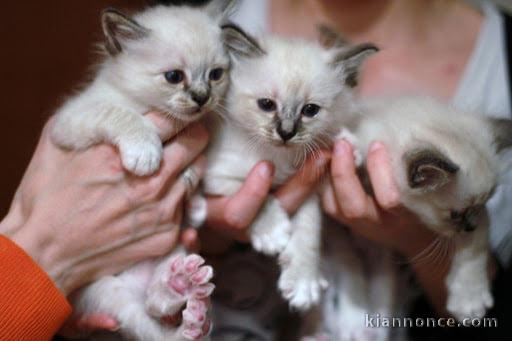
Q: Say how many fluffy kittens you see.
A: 3